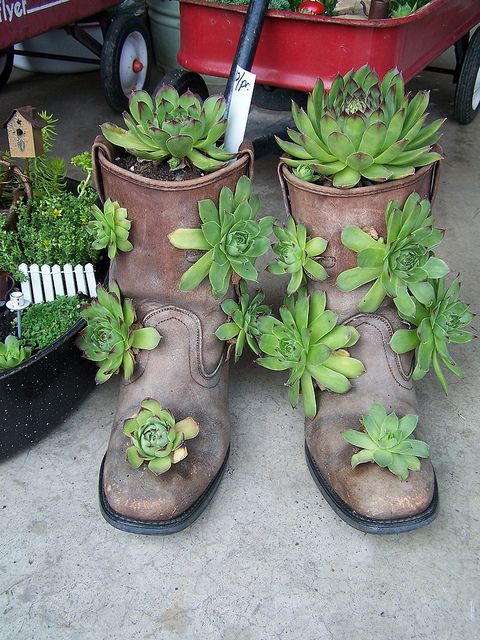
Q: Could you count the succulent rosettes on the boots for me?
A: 12